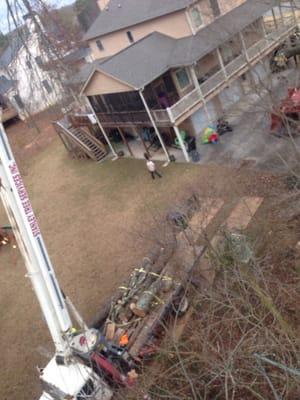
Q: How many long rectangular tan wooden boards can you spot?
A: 2